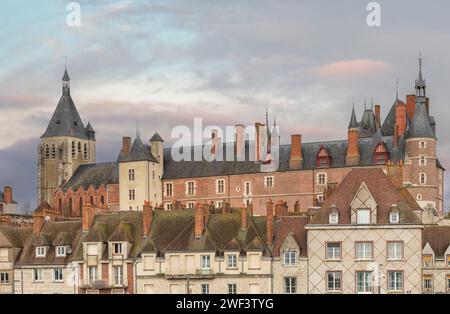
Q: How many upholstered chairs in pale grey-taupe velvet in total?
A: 0